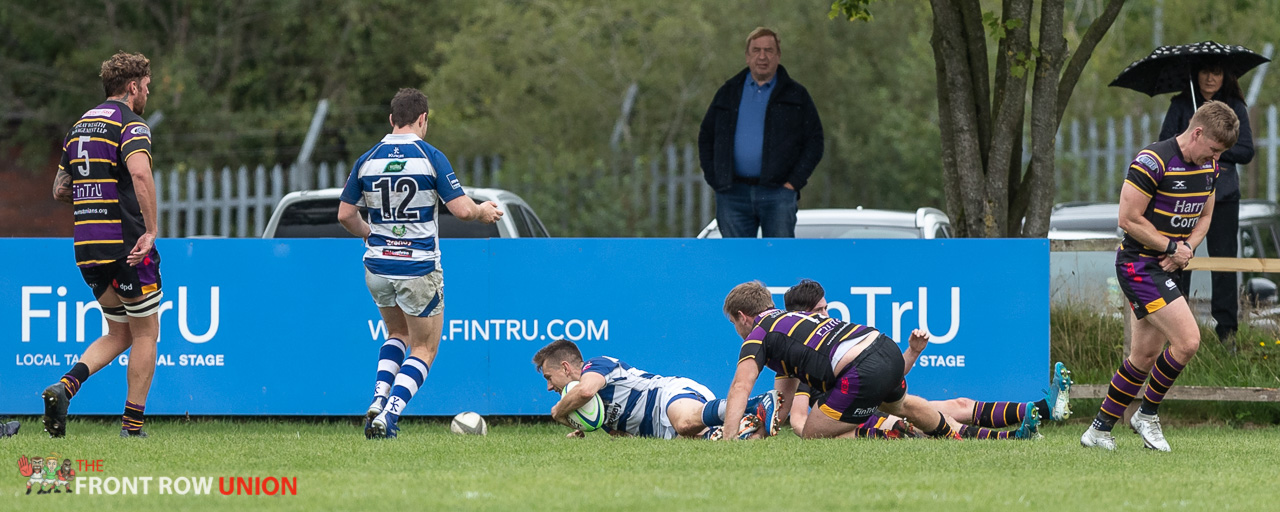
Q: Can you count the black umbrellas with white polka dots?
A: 1